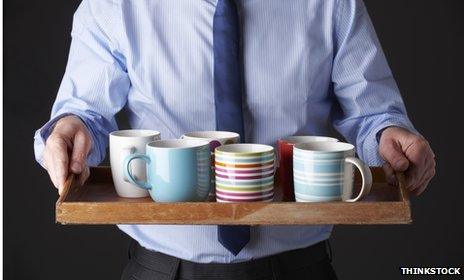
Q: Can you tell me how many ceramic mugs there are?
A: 6